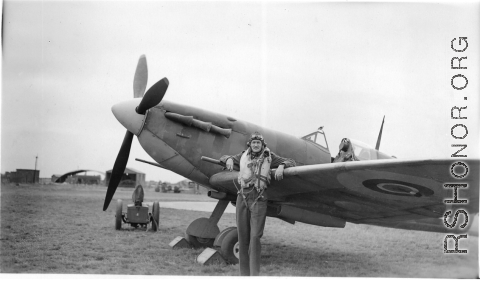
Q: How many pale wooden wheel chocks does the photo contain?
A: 2